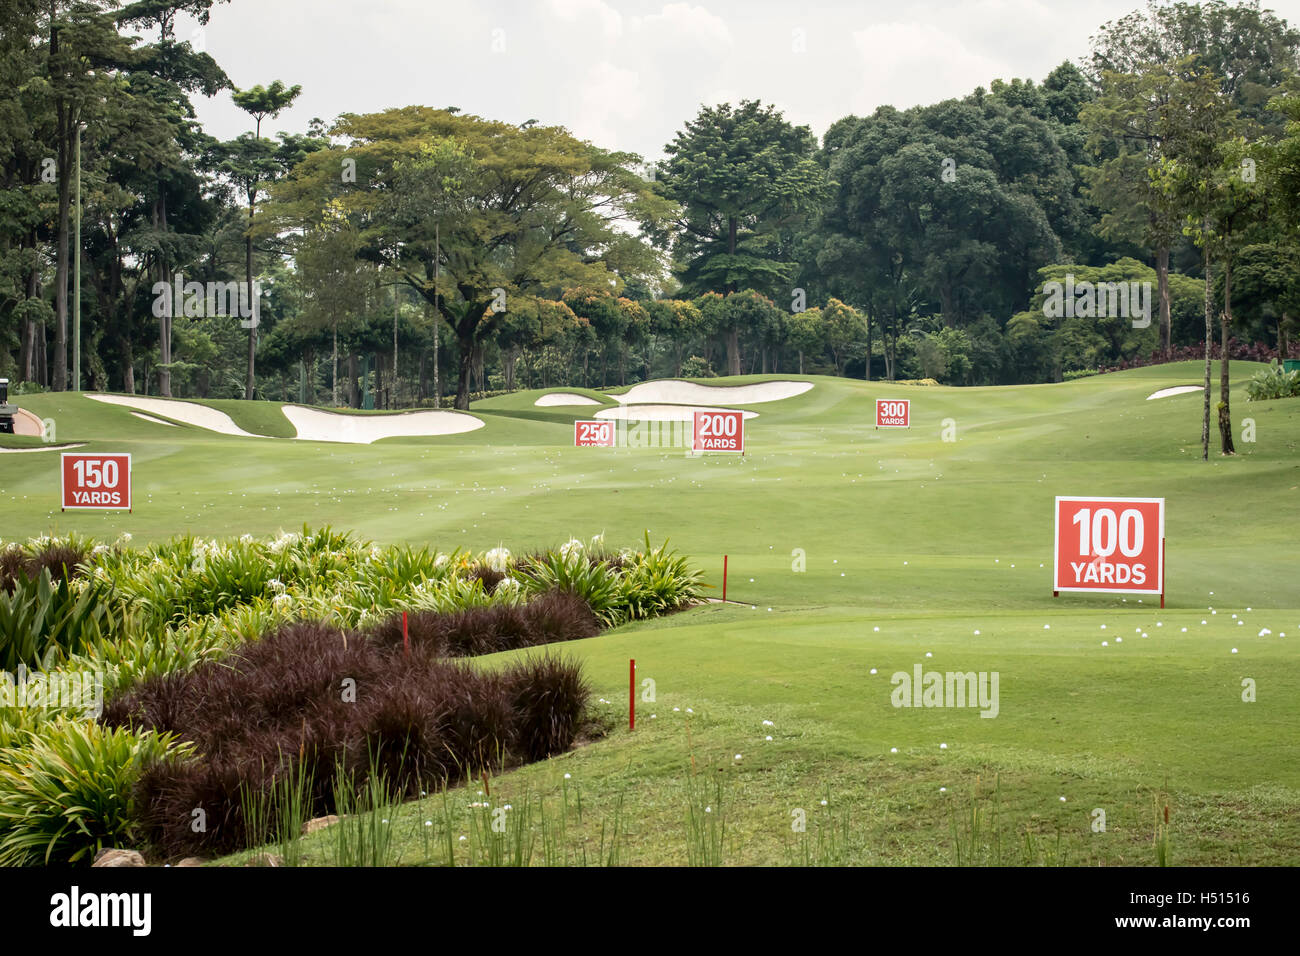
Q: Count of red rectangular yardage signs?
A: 5